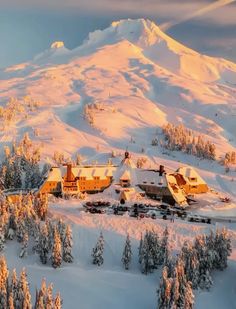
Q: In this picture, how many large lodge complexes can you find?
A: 1